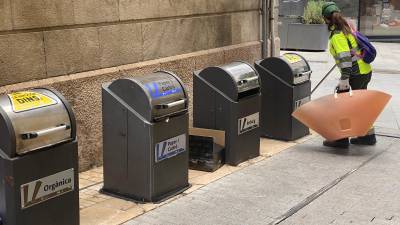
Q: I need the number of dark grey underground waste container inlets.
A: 4